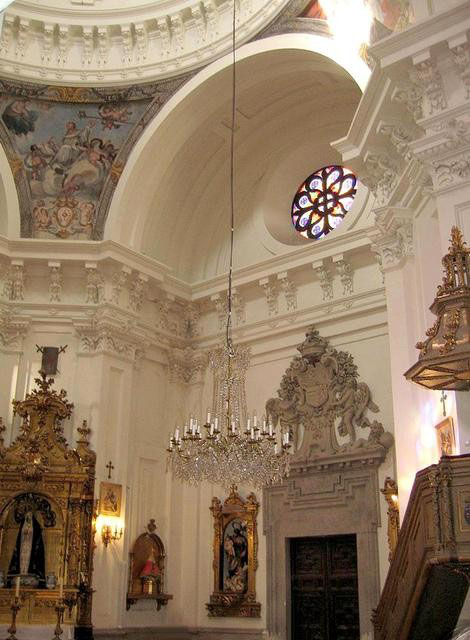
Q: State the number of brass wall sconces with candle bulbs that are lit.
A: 1